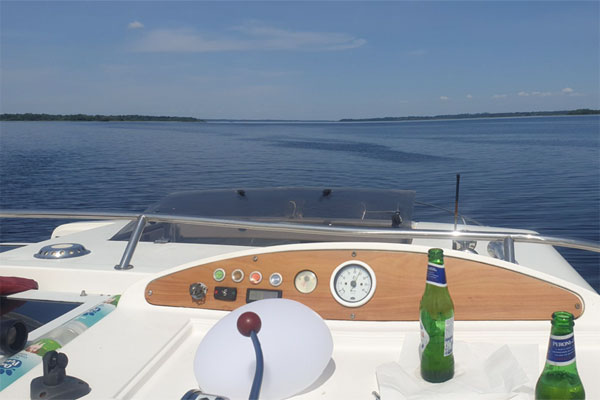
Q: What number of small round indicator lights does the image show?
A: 4